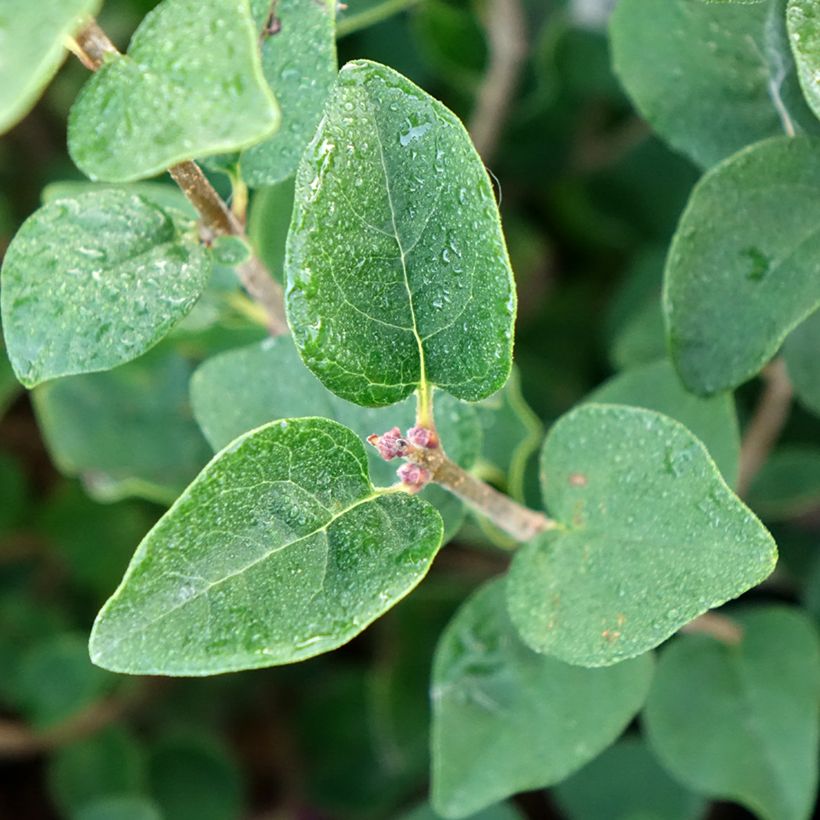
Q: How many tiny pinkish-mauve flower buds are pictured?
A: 3